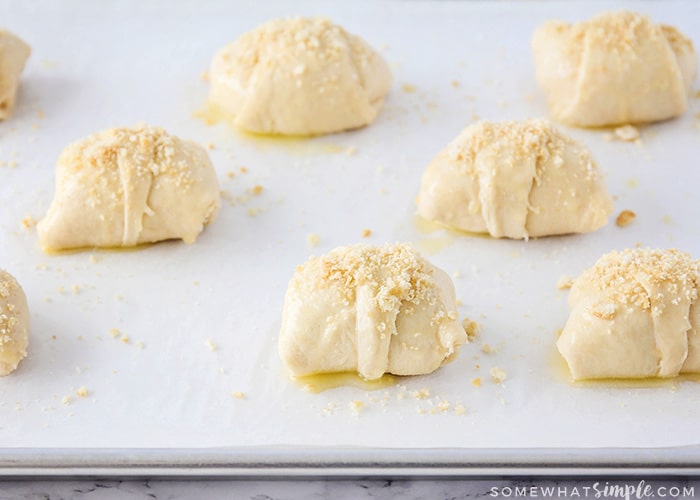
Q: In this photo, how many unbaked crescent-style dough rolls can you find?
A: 8